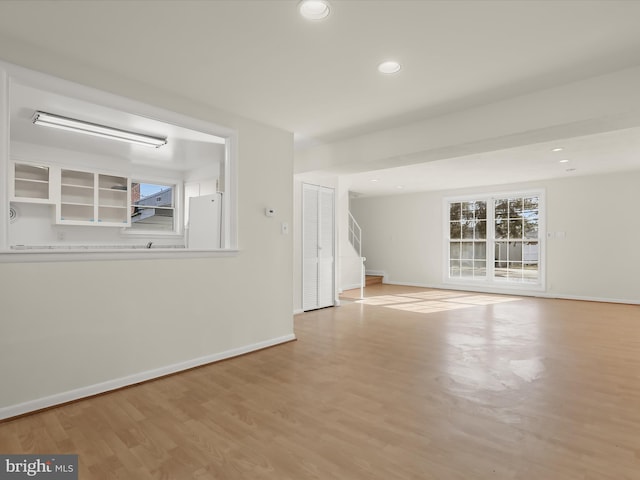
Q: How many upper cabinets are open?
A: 3